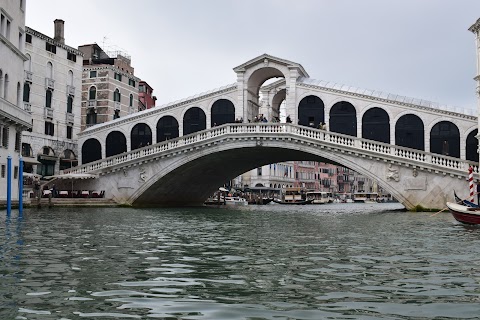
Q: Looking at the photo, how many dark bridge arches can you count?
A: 12